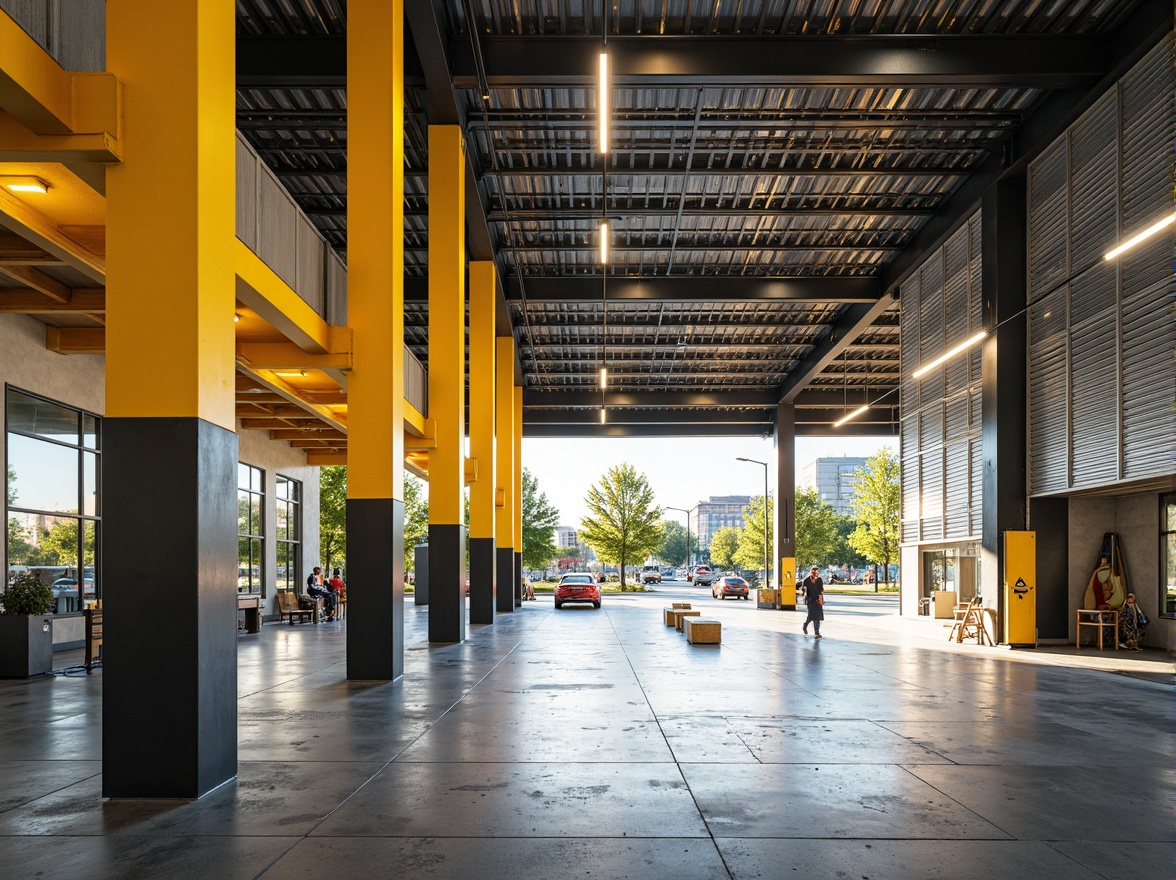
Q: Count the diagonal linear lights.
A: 3